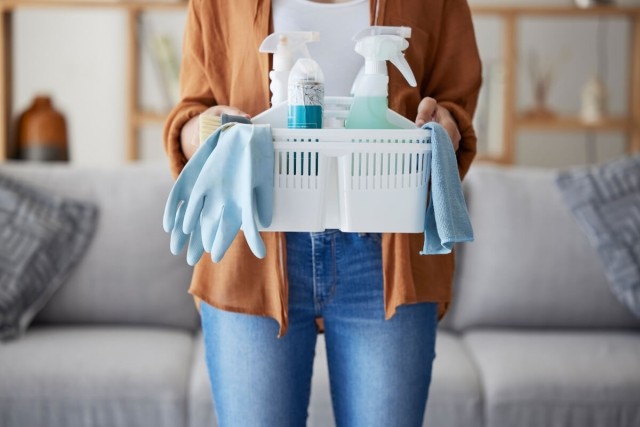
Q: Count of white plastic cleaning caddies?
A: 1